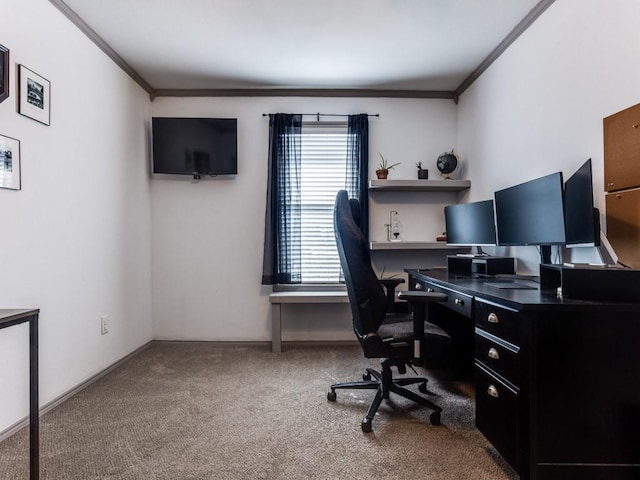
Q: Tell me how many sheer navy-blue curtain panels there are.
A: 2